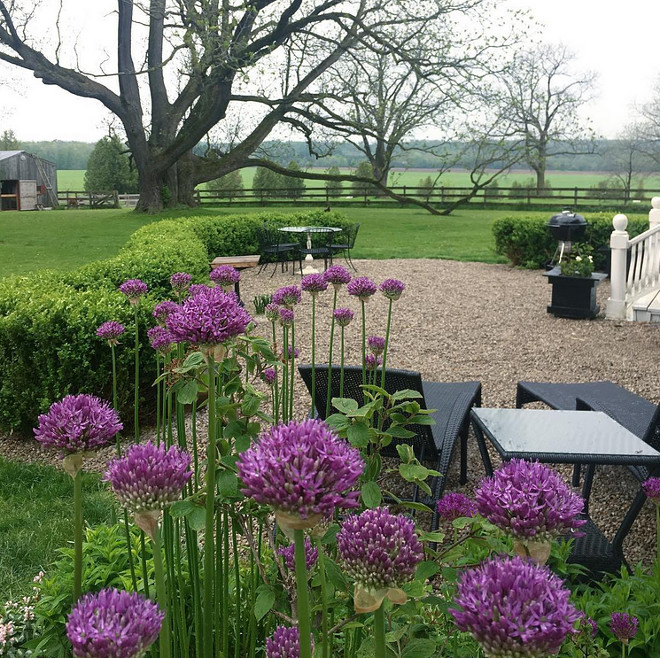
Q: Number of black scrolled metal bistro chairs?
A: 4